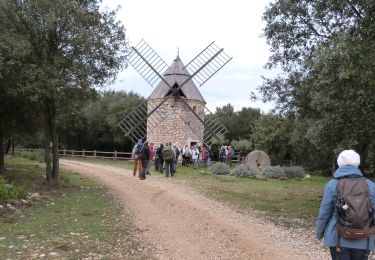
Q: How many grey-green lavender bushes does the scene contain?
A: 4